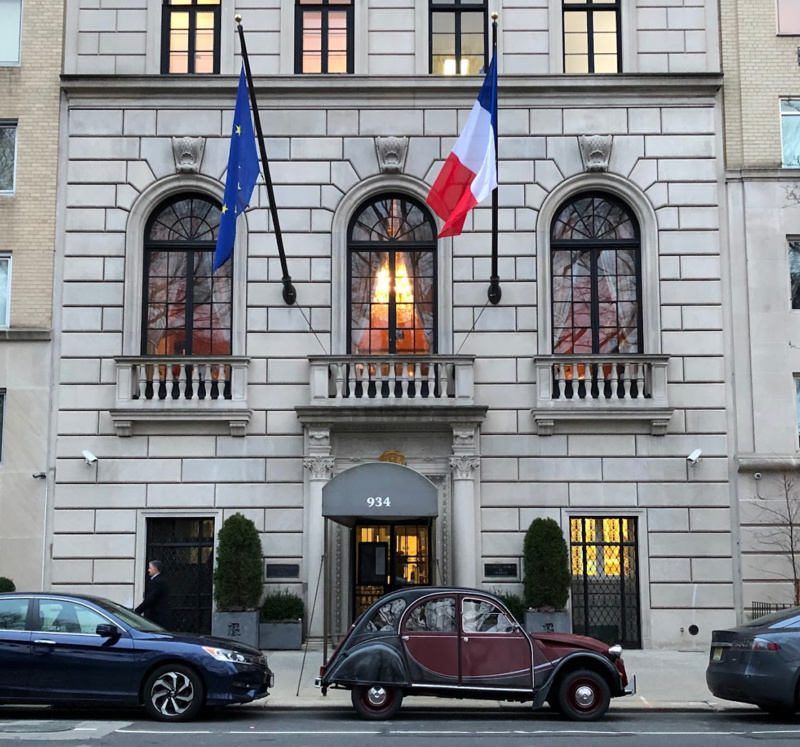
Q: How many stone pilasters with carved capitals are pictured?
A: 2